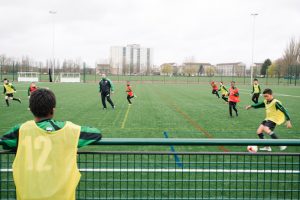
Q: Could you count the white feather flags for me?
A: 0